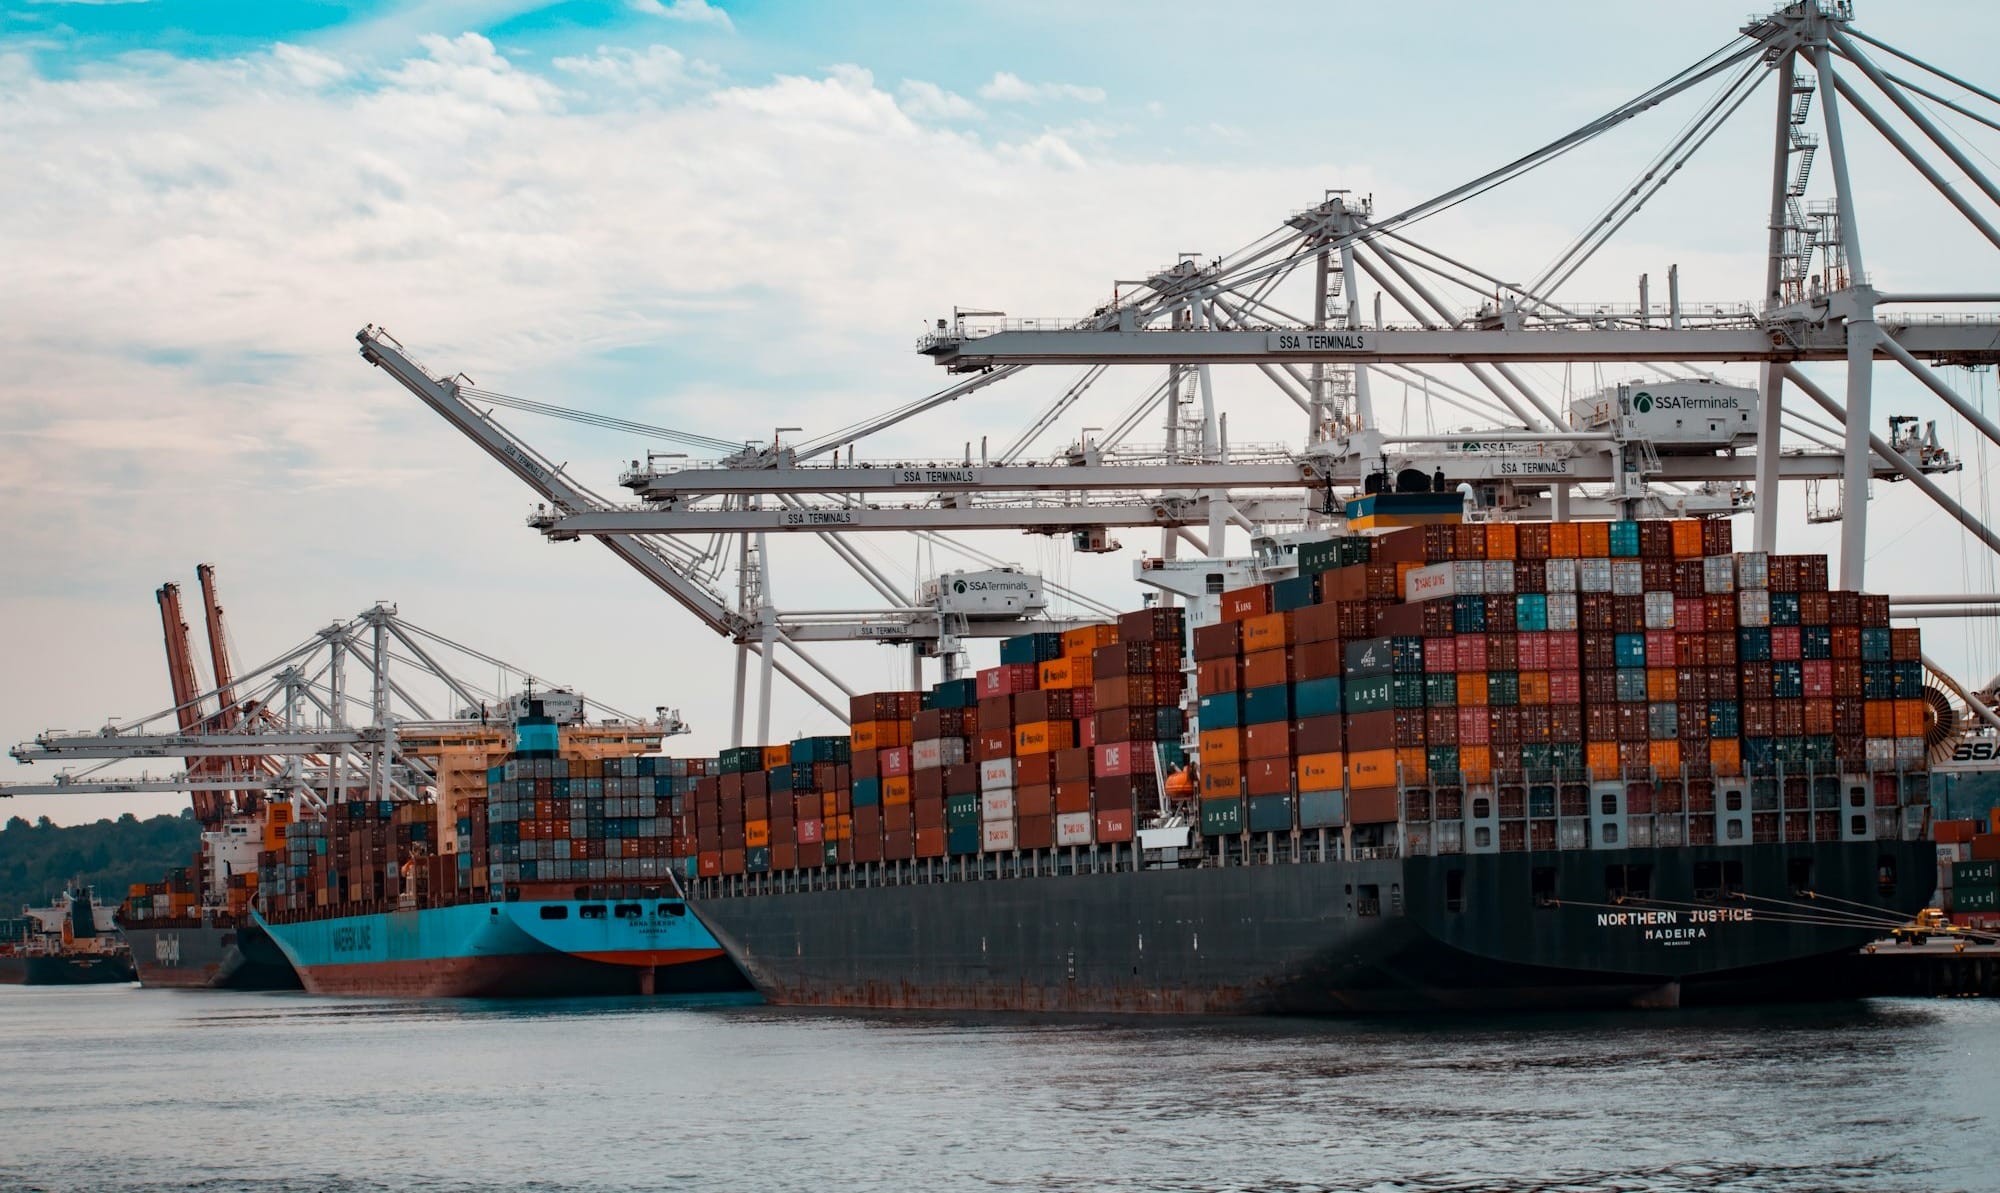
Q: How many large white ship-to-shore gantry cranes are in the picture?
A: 7